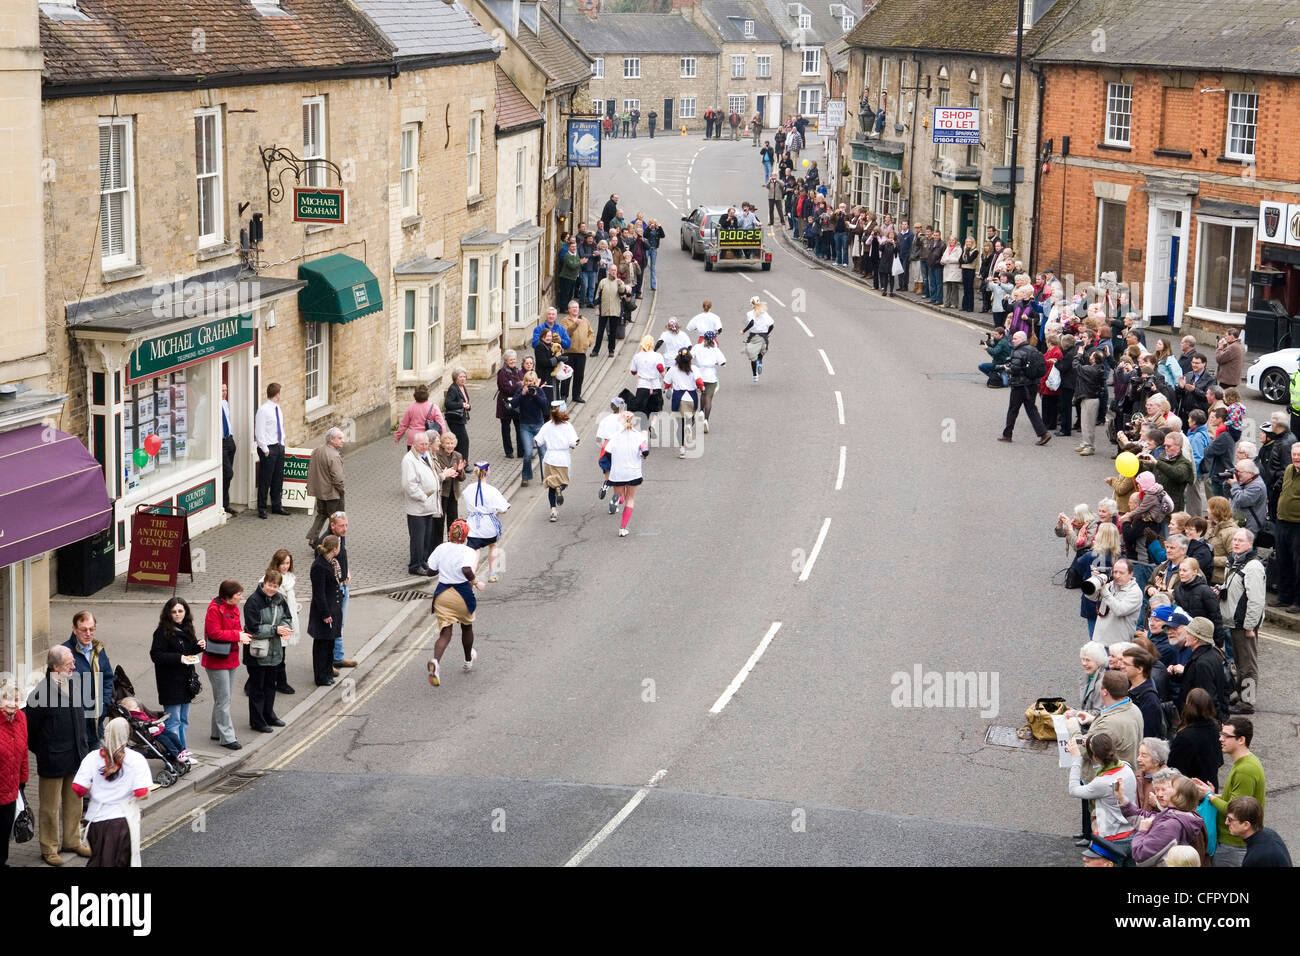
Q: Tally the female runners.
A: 12